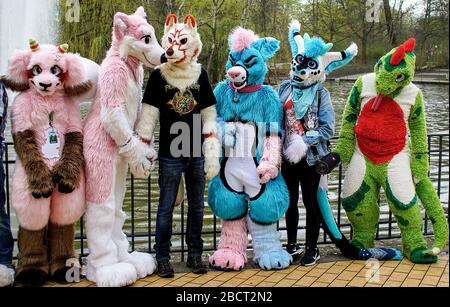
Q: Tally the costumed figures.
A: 6